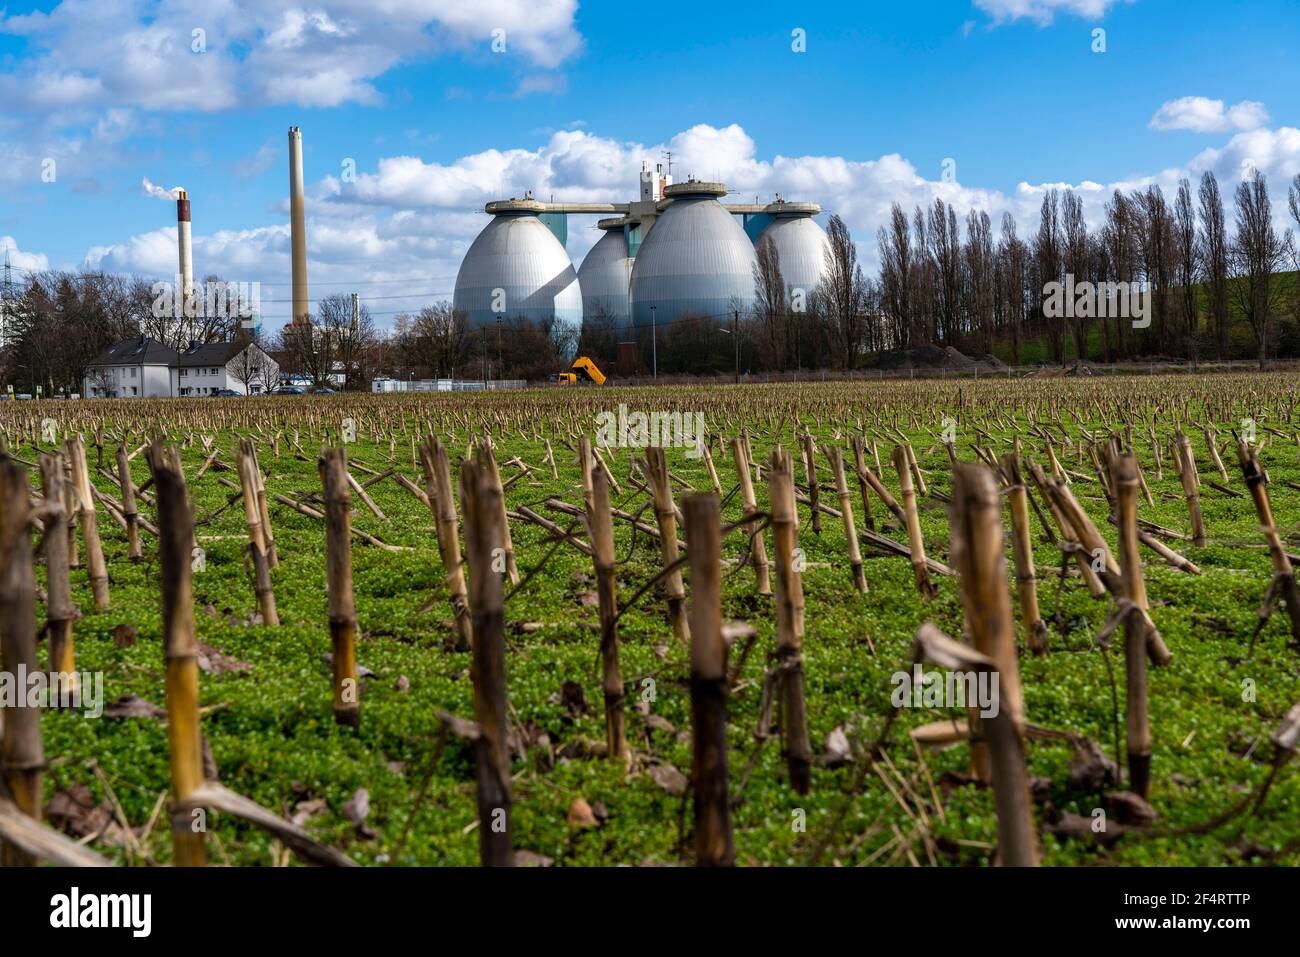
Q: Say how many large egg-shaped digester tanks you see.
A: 4